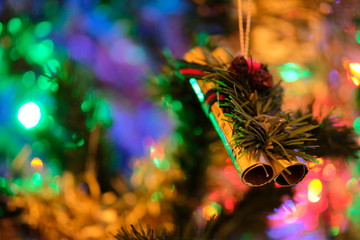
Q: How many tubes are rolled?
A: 2